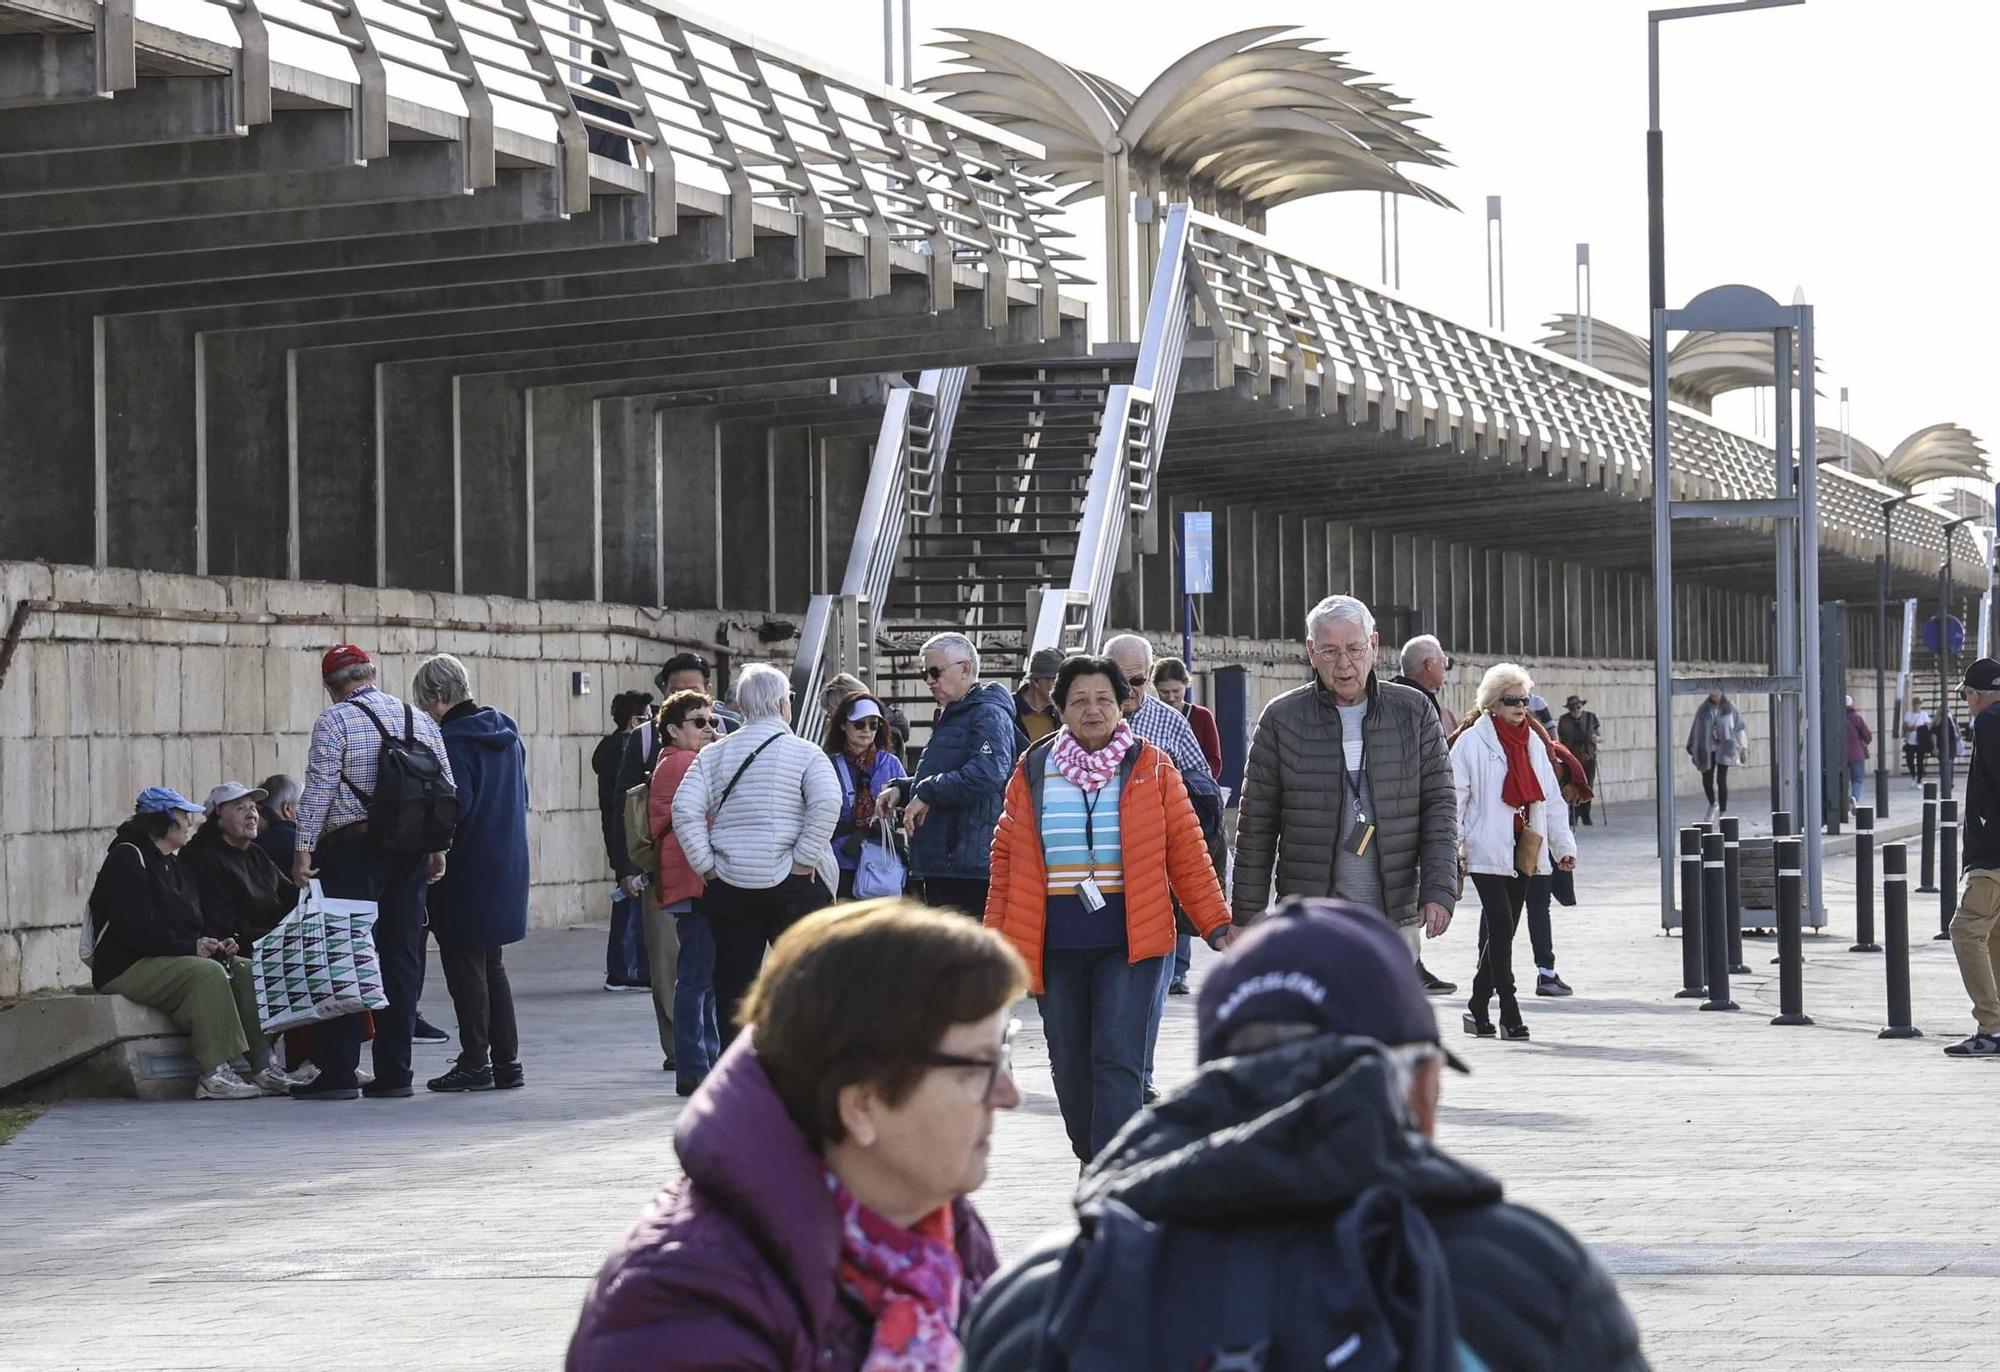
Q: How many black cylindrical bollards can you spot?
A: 10